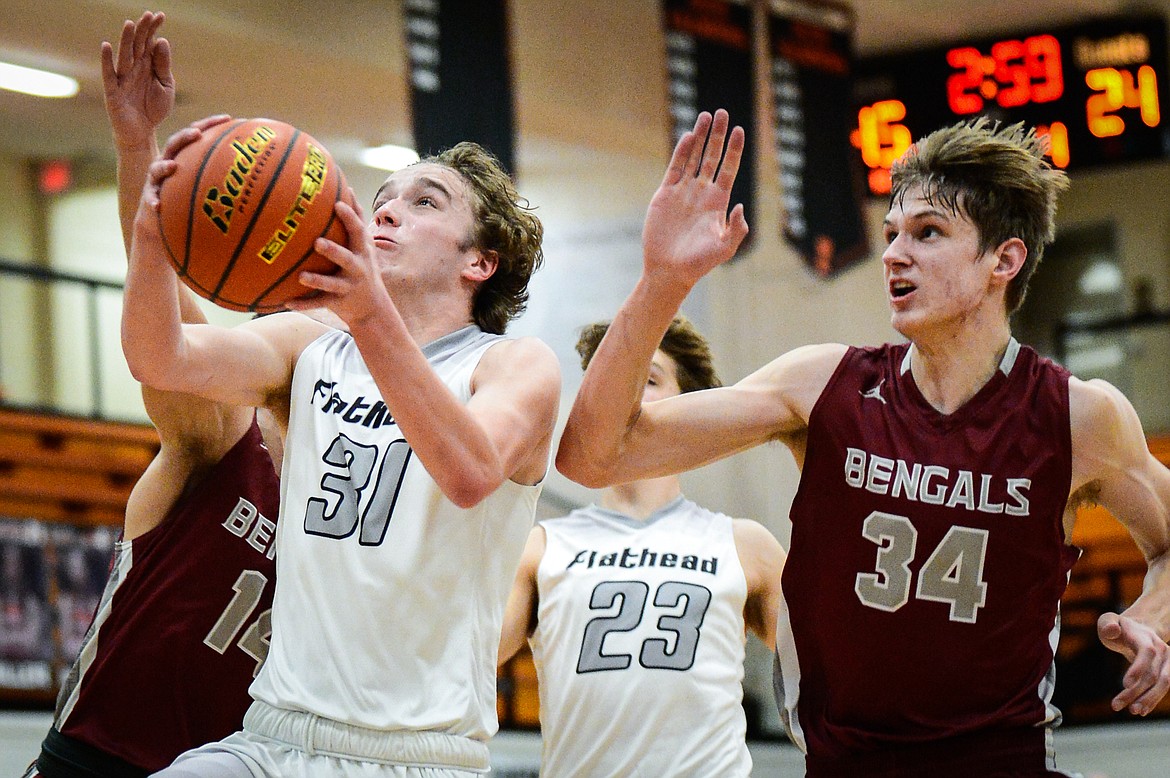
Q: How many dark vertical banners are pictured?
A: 3